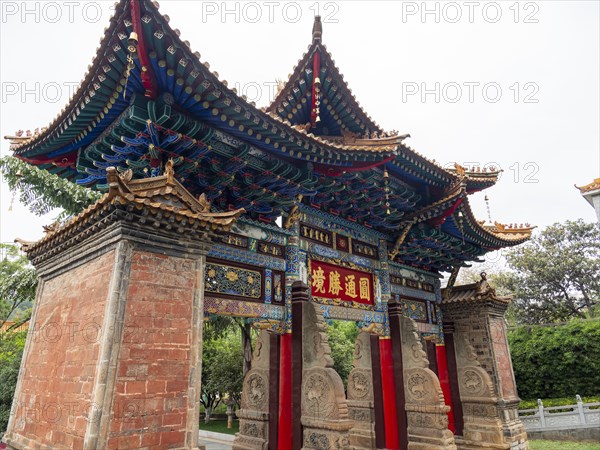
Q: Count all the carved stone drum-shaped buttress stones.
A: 5